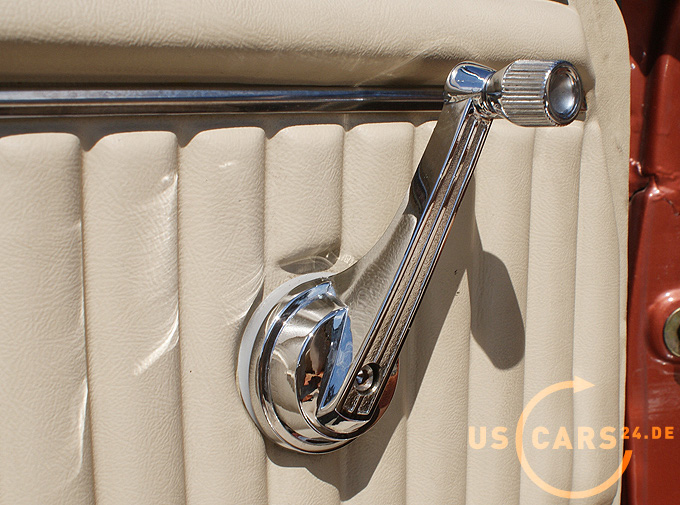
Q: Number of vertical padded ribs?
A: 9